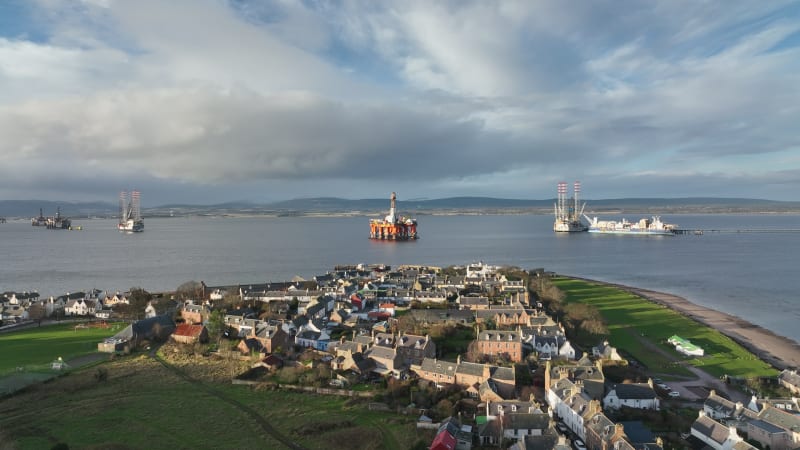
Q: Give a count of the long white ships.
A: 1